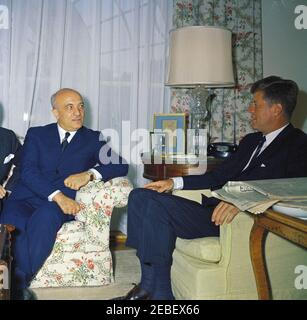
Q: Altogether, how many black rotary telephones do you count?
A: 1